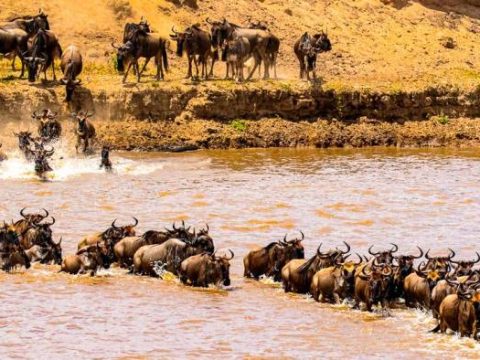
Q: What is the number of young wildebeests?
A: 1